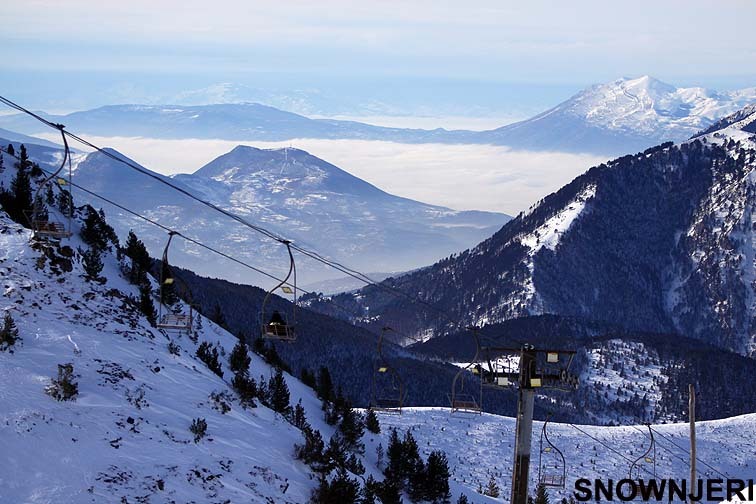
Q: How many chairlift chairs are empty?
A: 6